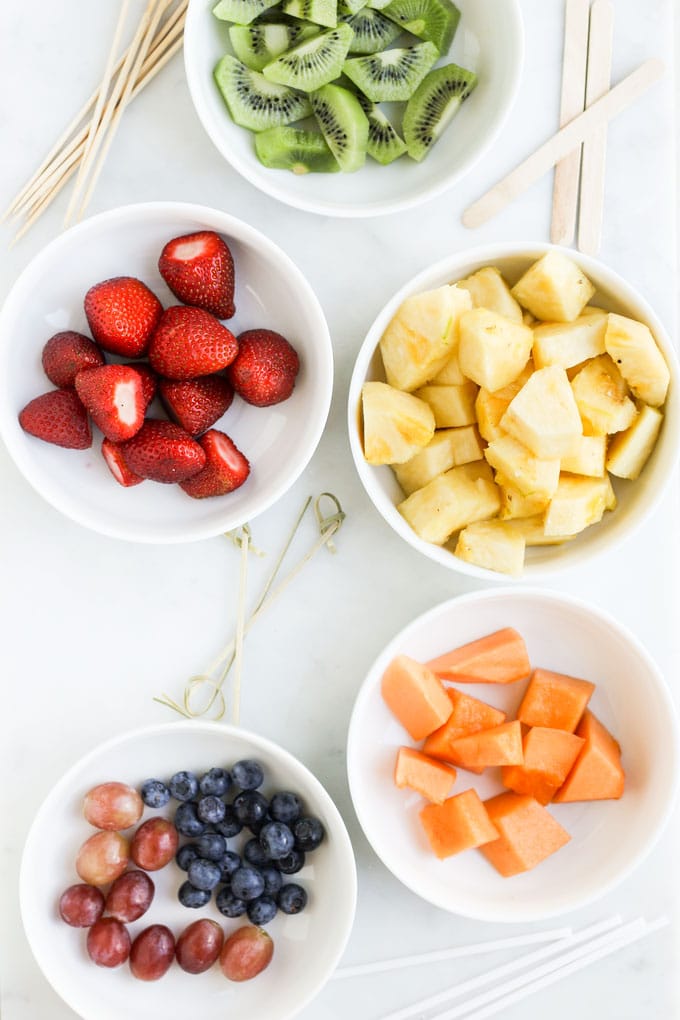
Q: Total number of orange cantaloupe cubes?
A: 10